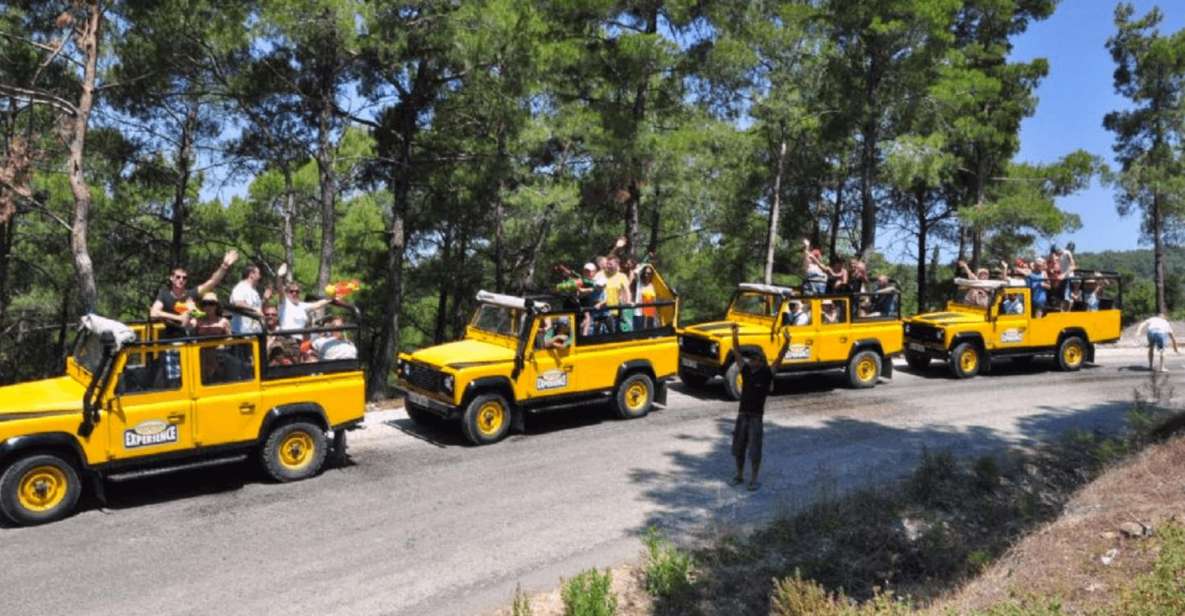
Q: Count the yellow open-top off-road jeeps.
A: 4